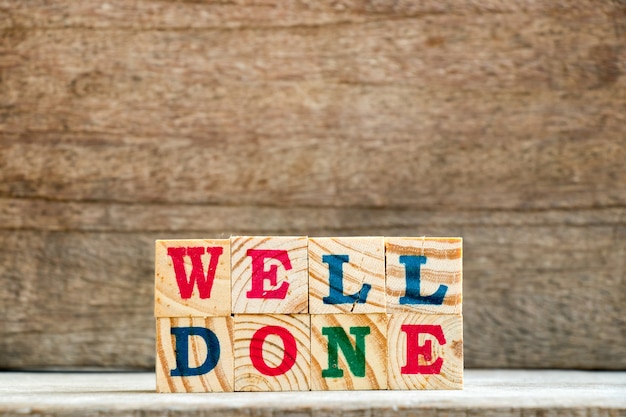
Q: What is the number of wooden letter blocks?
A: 8